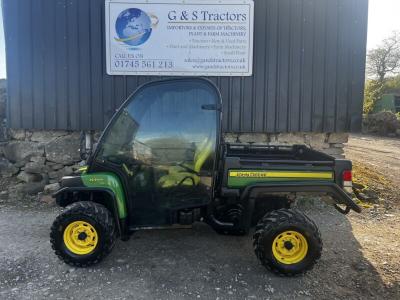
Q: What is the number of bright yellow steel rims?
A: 2